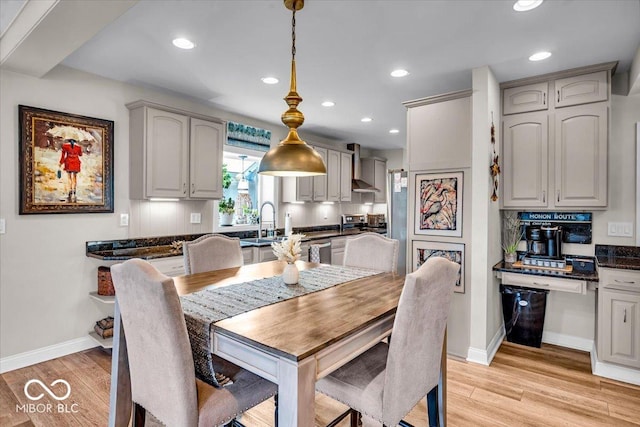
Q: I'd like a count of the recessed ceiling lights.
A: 8